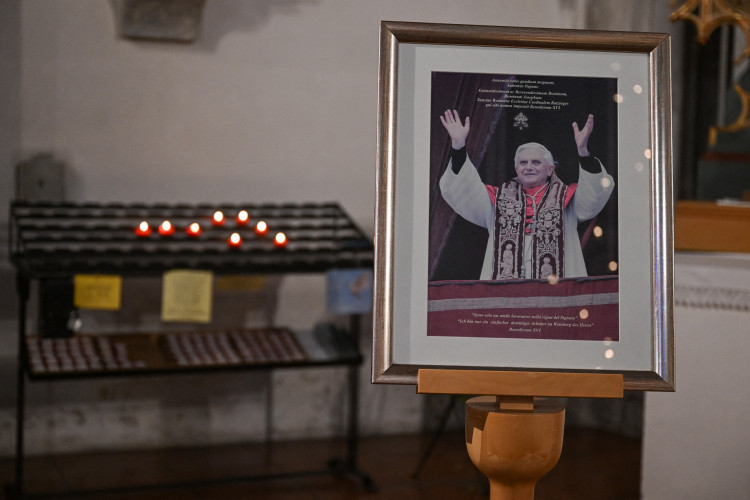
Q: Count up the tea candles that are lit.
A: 8